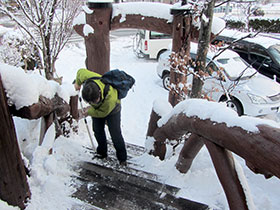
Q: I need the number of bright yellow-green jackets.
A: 1